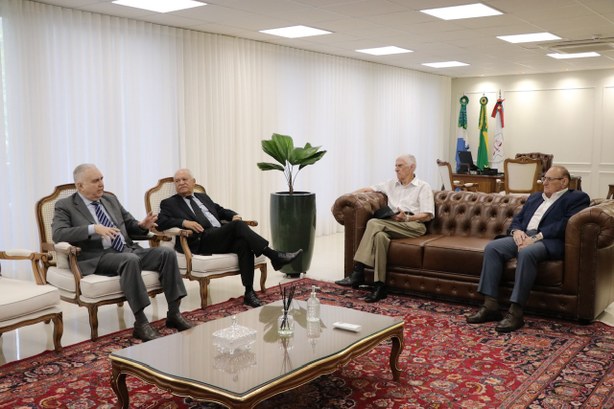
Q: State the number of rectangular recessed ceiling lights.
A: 7